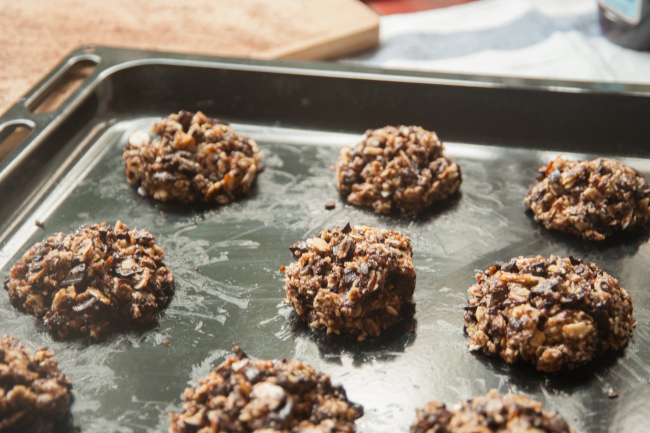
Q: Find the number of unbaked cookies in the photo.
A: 9